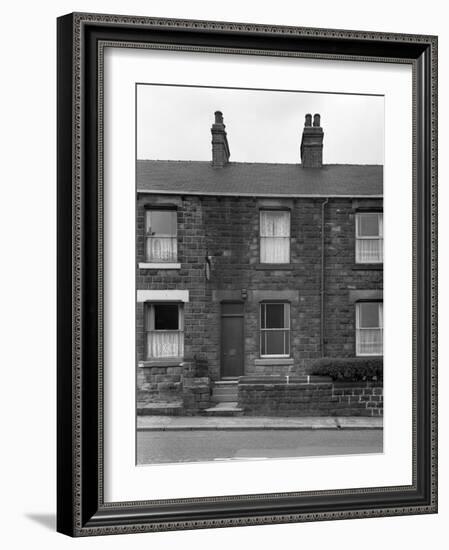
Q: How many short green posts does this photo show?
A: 0